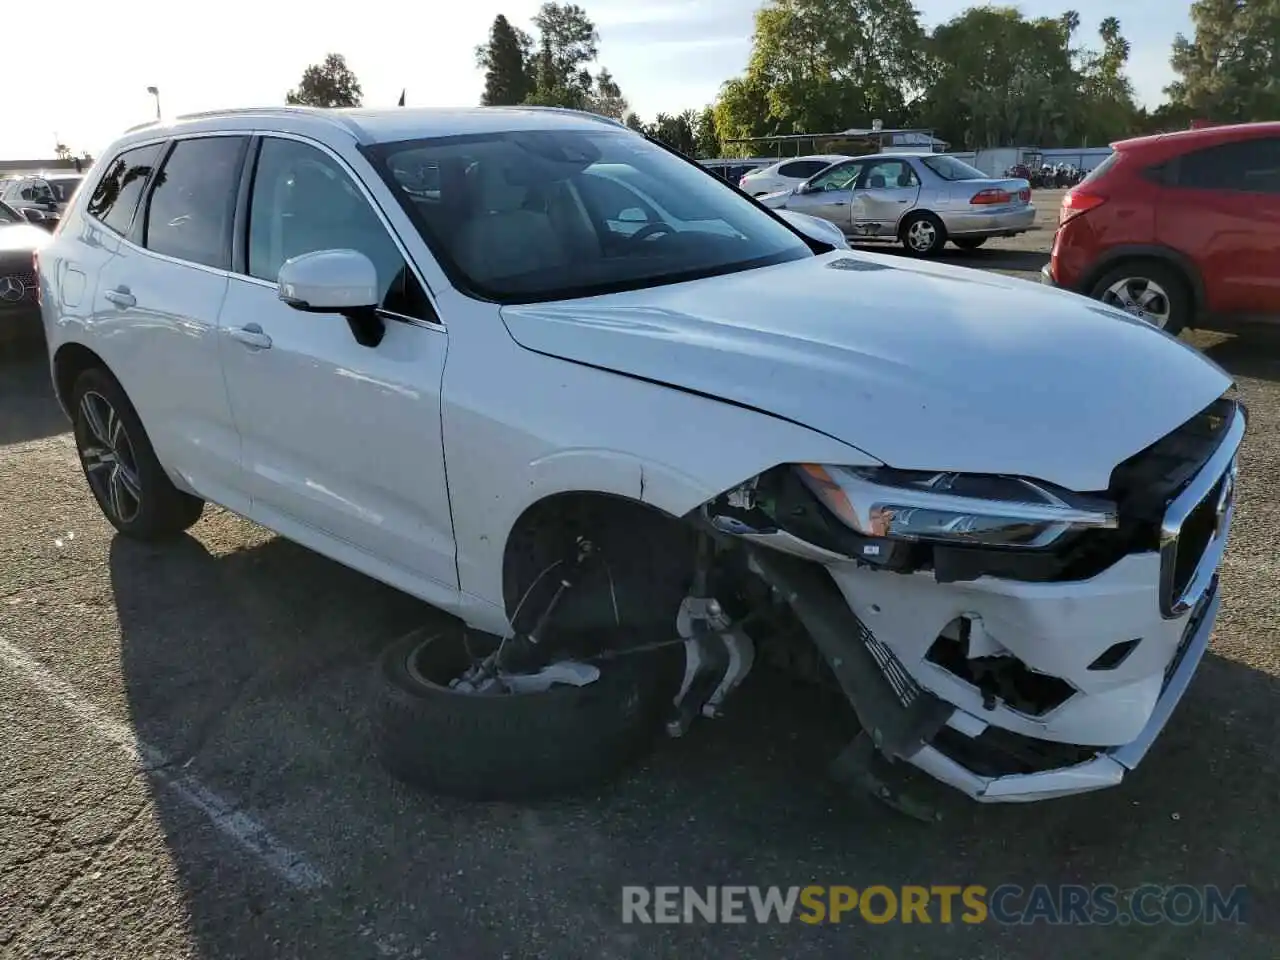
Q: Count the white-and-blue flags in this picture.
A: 0